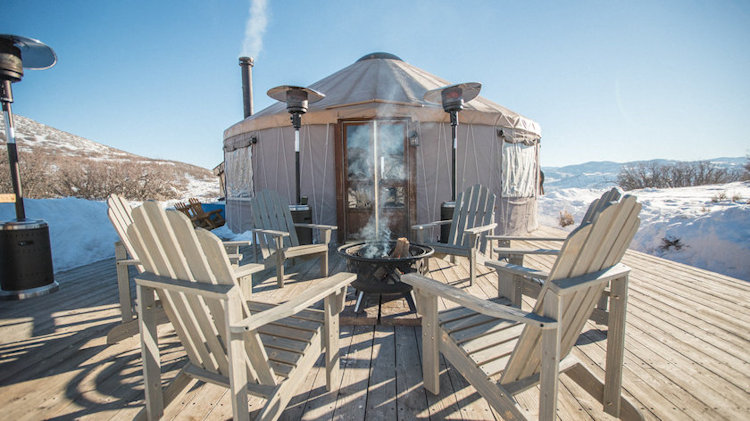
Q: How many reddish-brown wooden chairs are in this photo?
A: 2